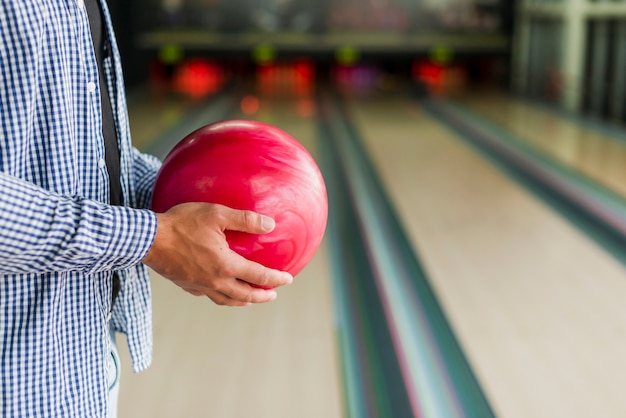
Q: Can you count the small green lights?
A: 4